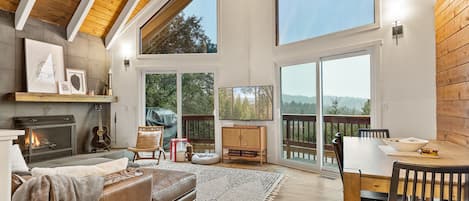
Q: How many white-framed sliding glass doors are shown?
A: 2